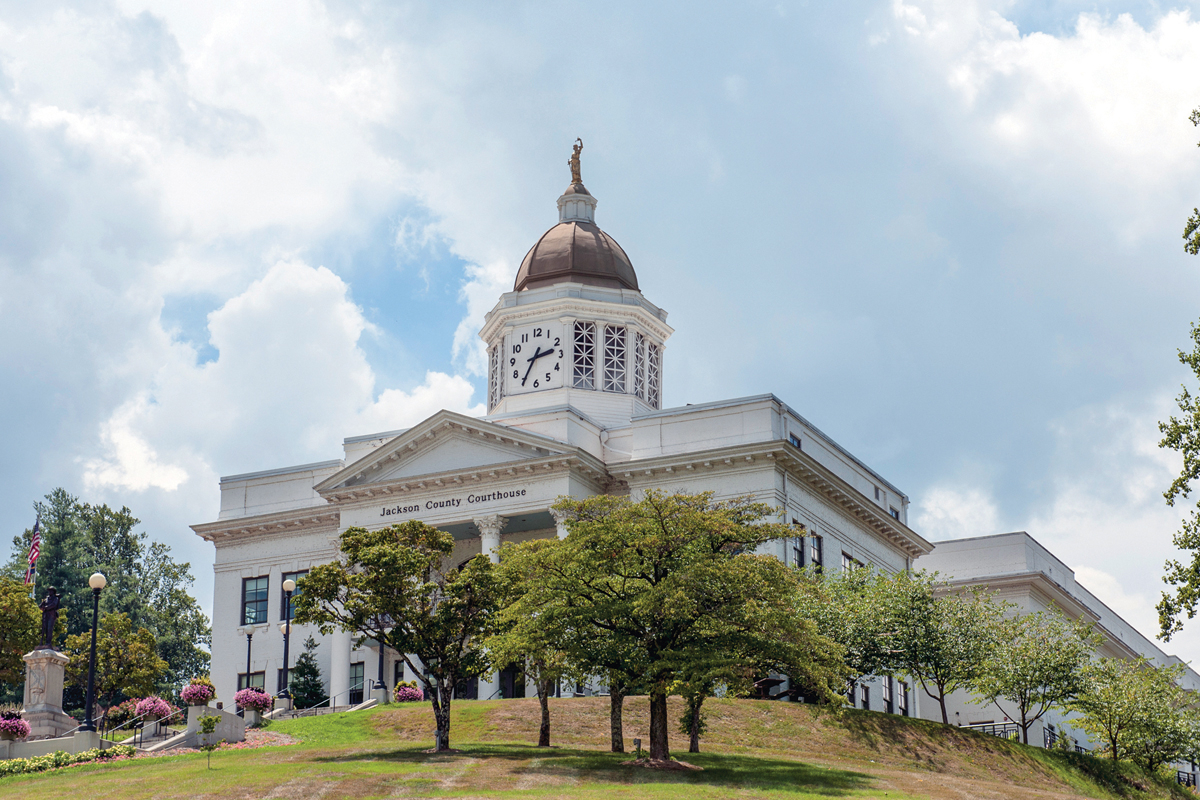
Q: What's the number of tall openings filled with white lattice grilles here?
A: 6